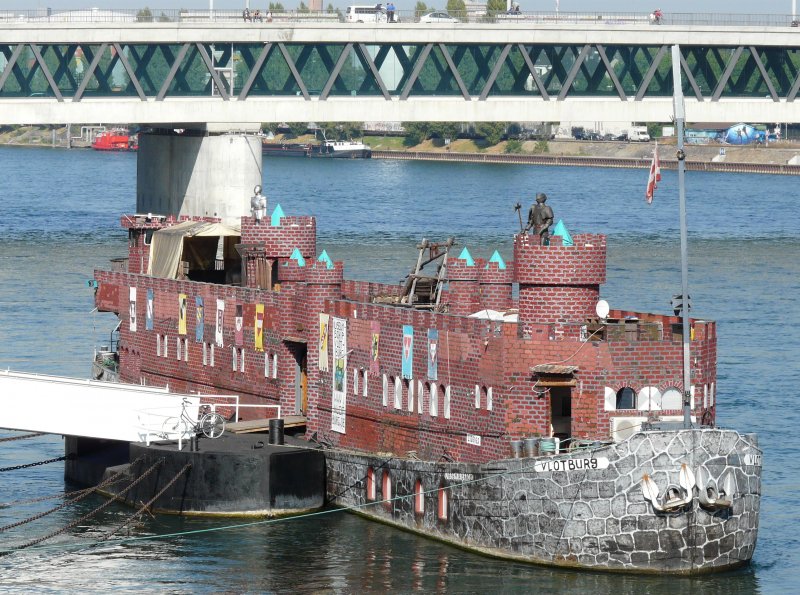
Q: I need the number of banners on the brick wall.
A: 12